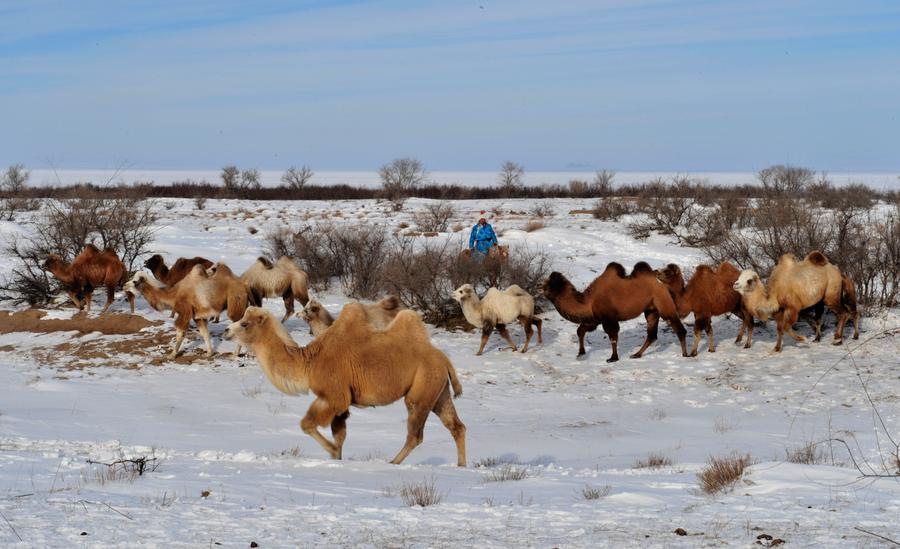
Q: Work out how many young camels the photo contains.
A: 1